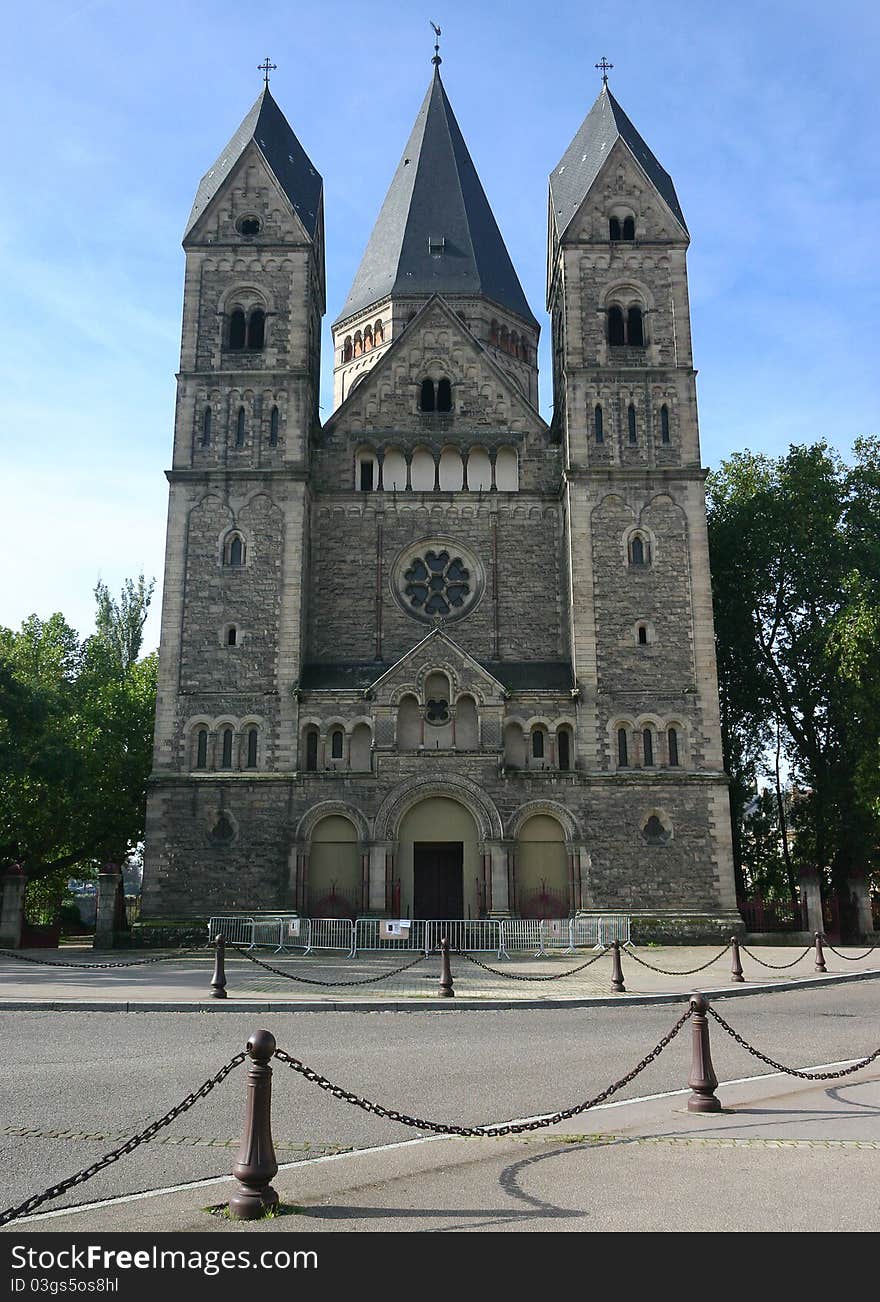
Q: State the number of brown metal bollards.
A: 7